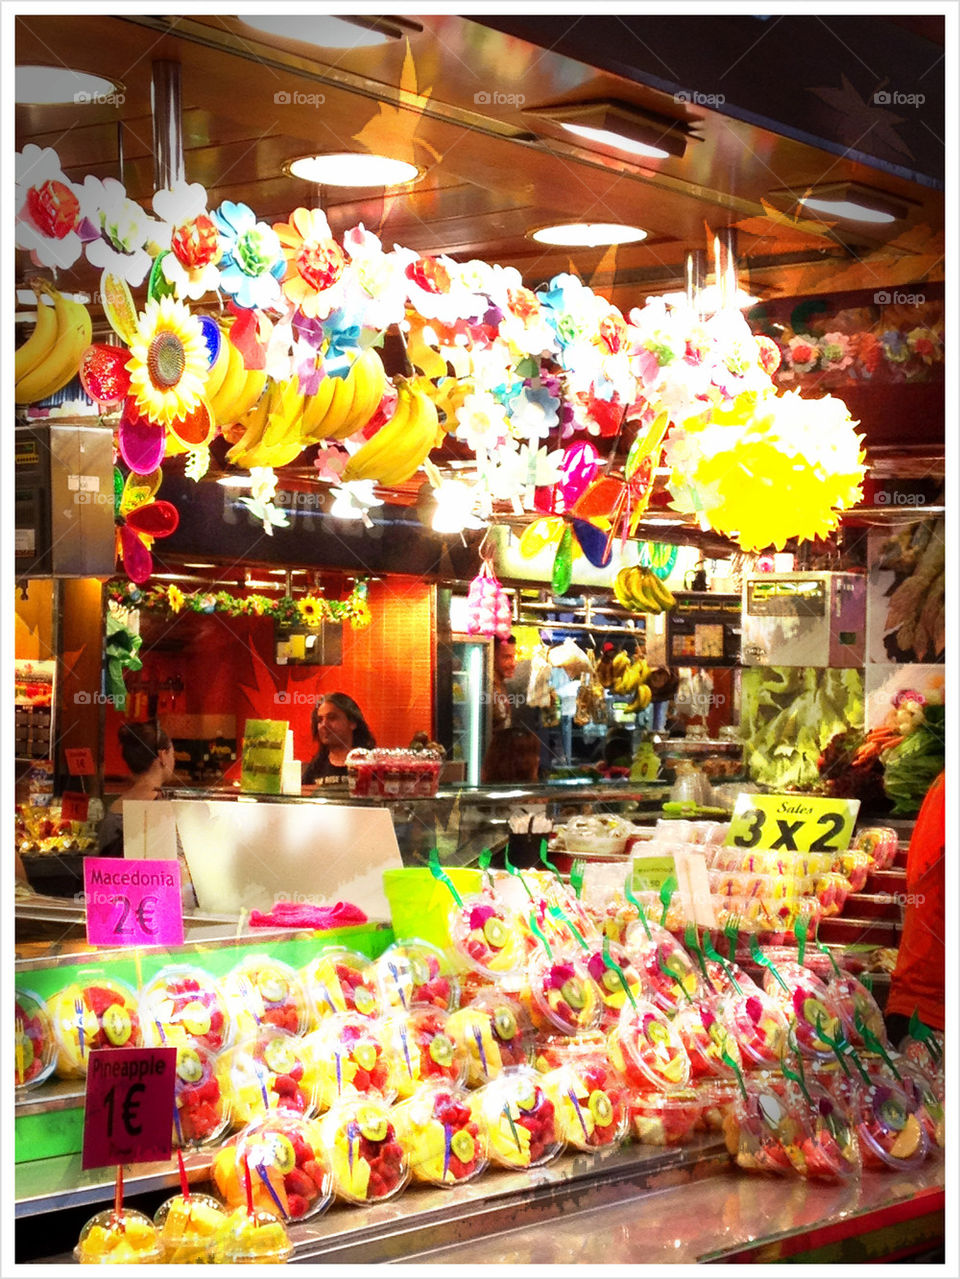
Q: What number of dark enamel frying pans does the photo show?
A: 0